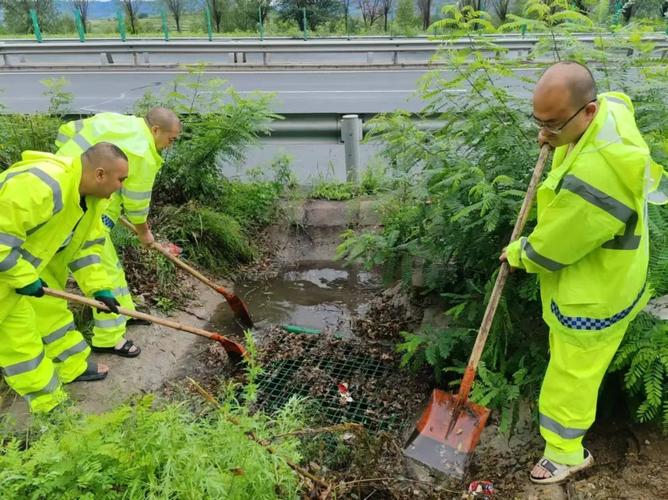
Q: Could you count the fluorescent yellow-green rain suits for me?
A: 3